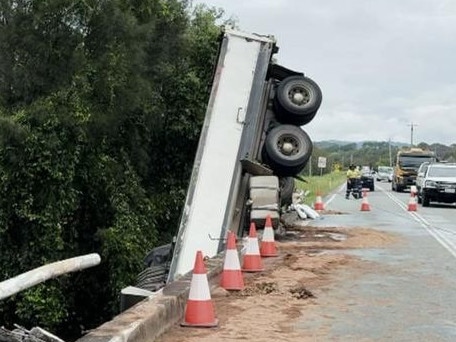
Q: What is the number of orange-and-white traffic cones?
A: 7